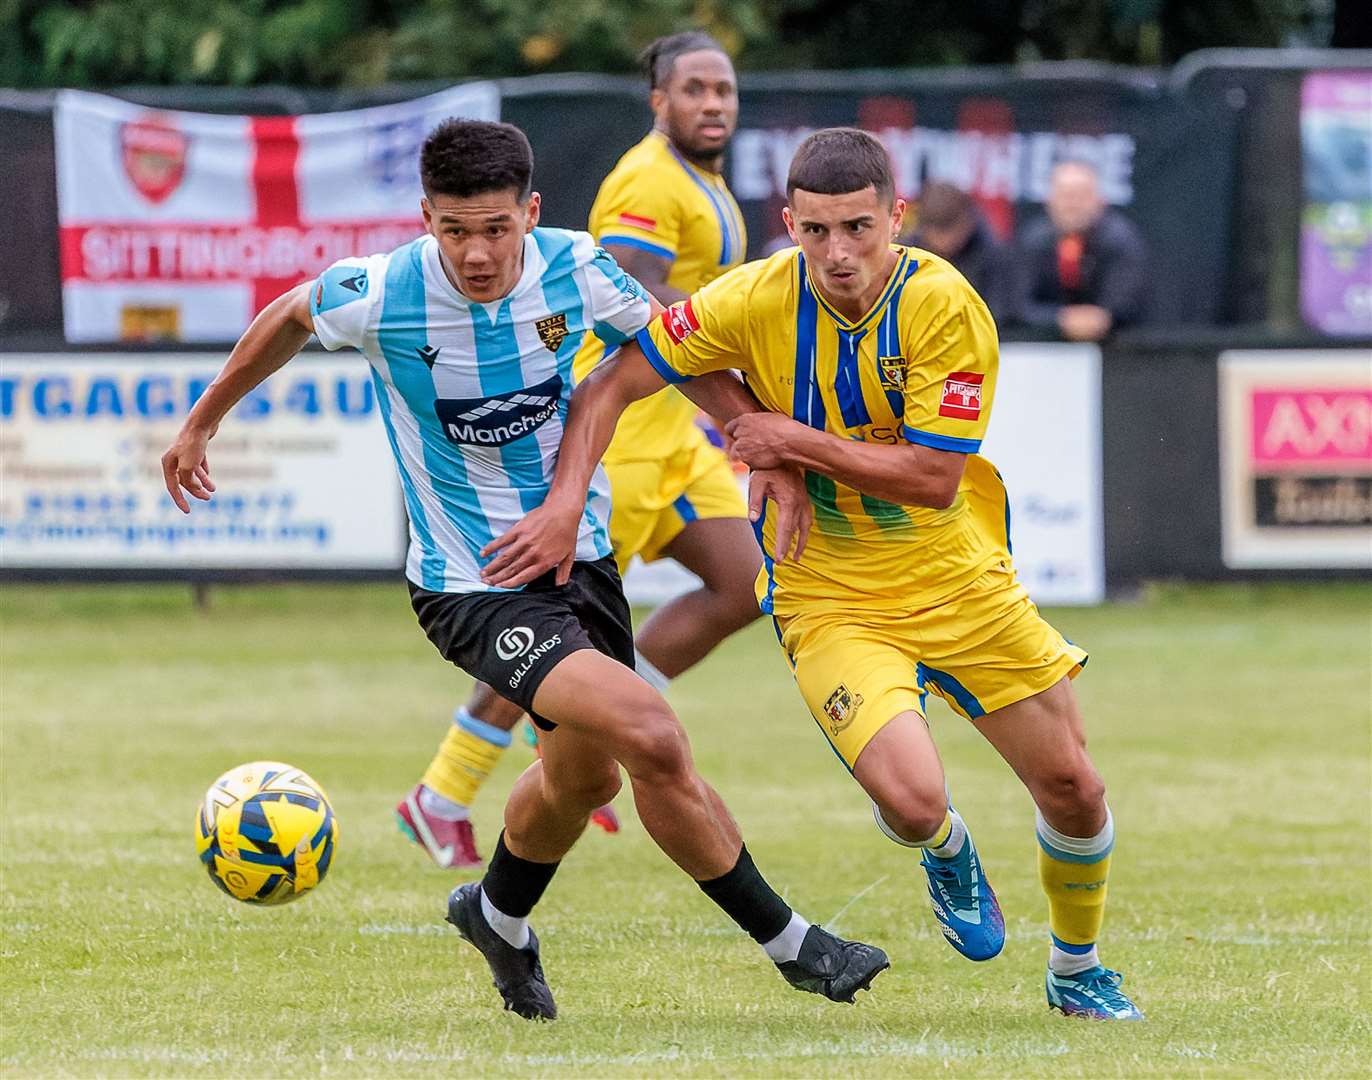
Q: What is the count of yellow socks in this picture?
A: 3